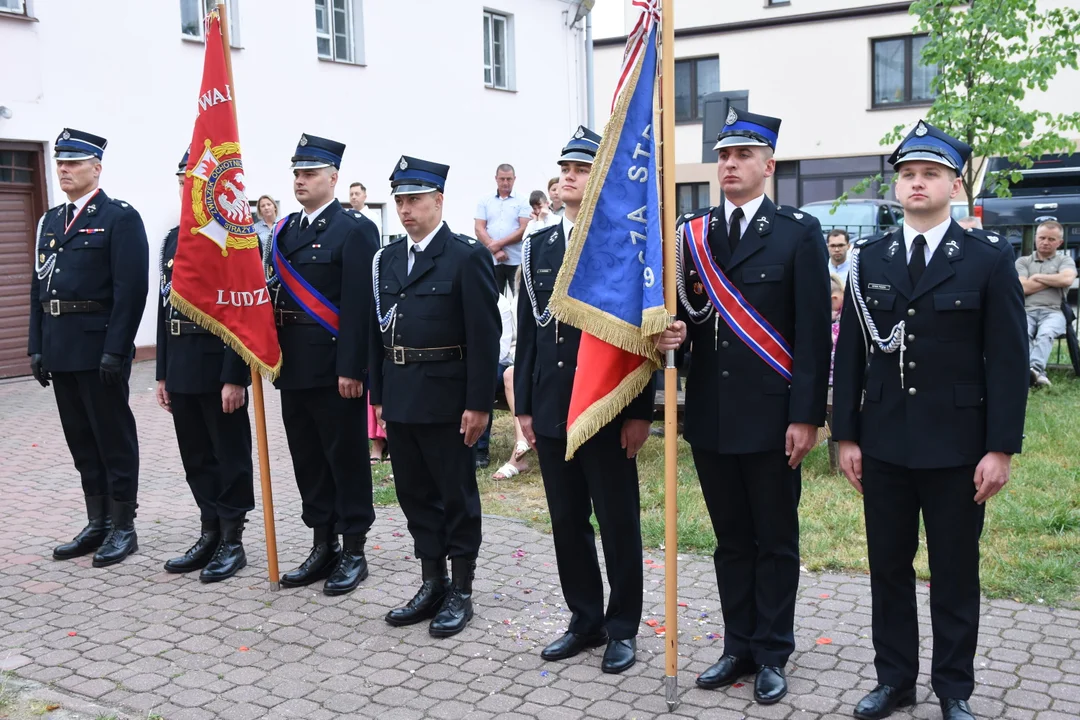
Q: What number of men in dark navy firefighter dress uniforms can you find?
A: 7